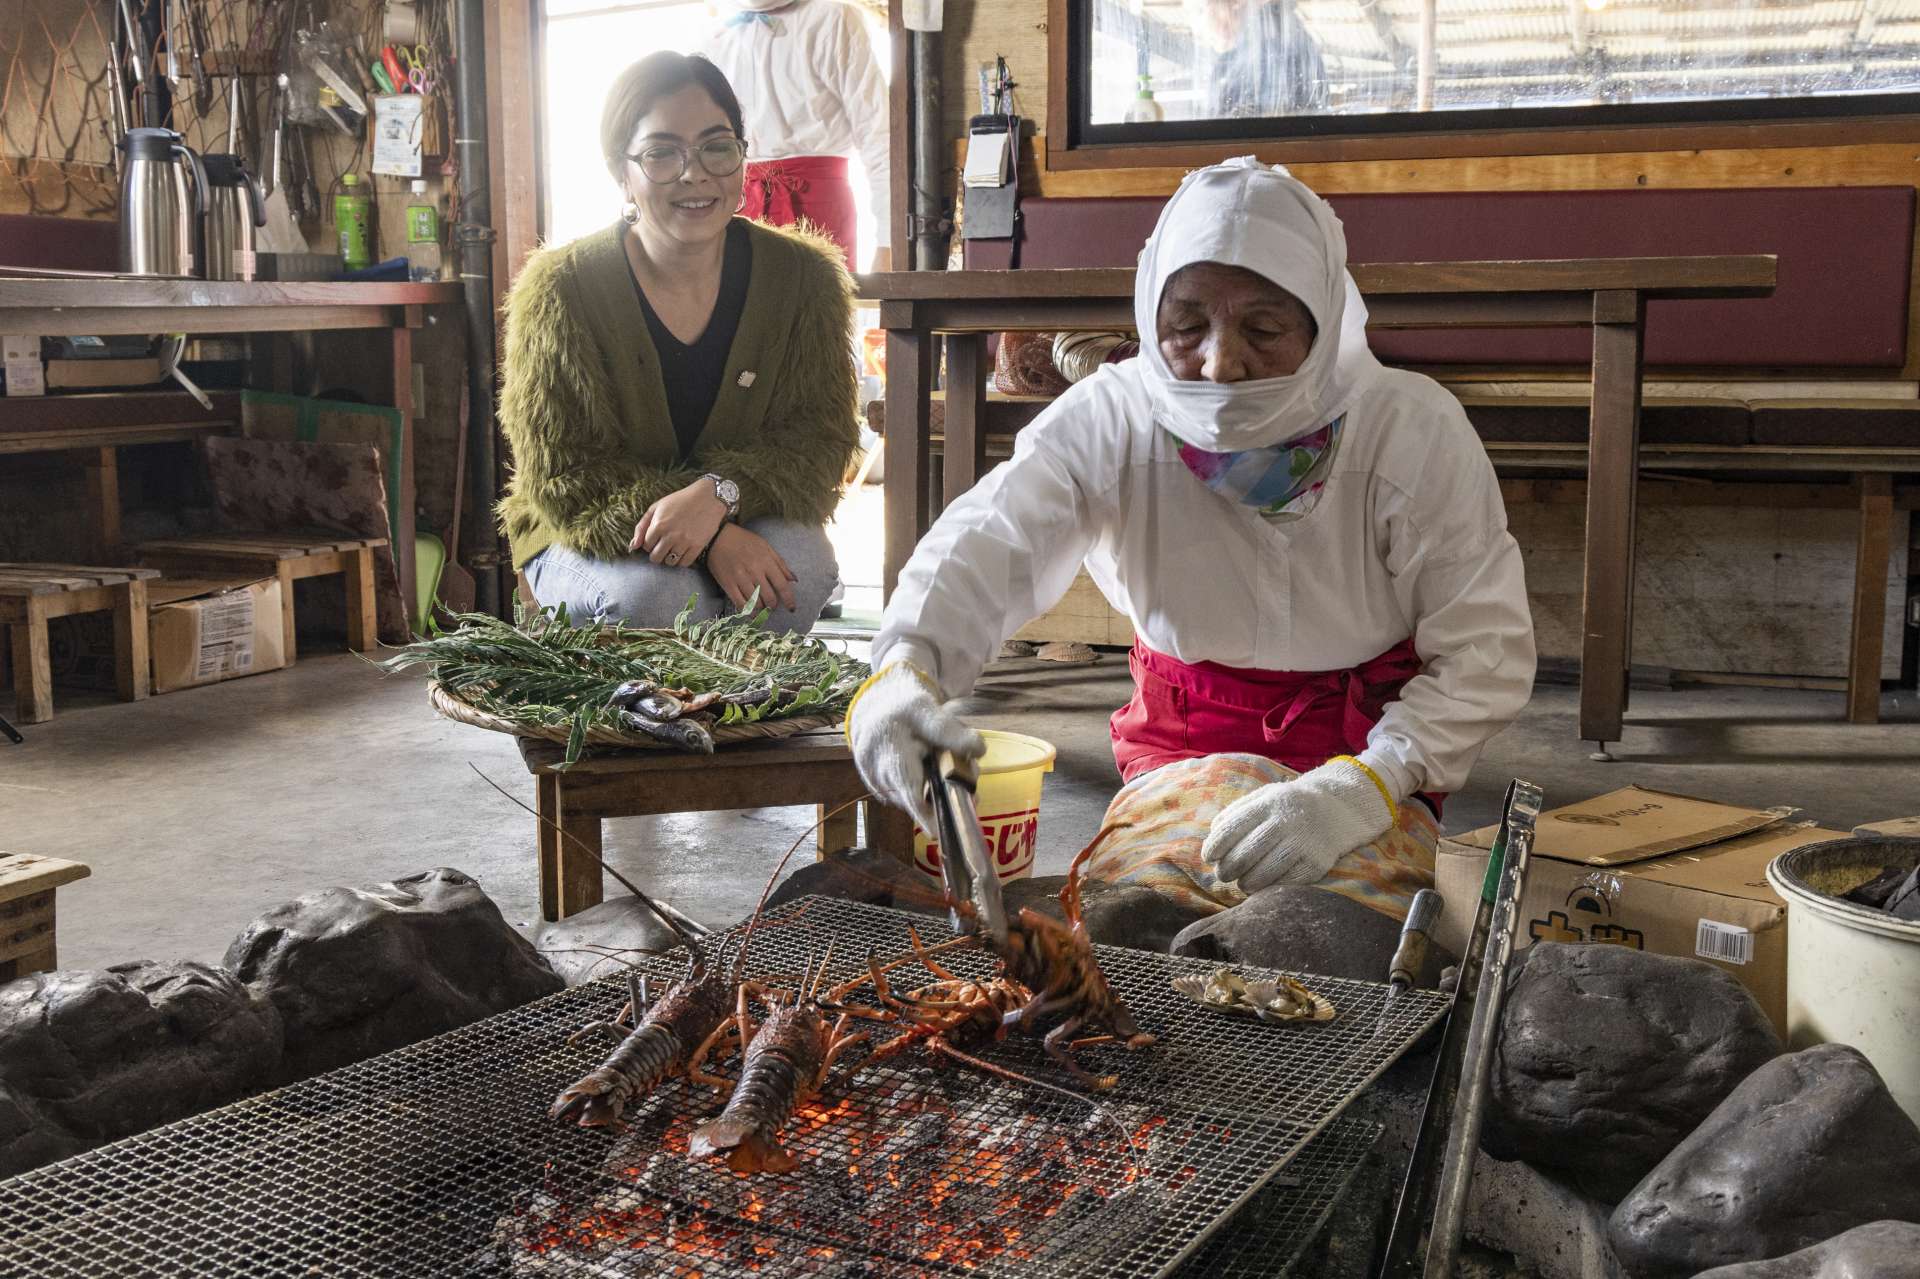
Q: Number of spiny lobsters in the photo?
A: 4